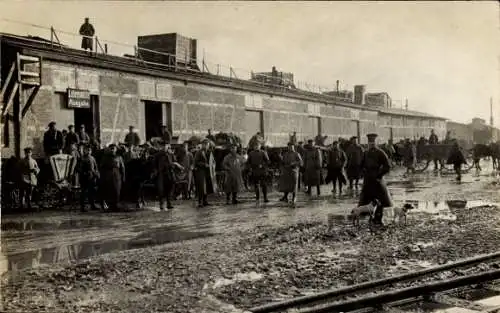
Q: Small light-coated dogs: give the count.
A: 2